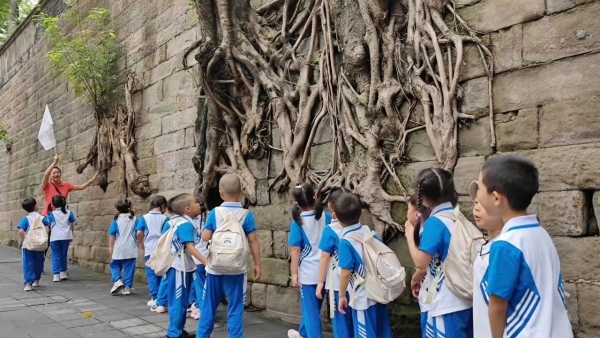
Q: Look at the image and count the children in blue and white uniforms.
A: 15